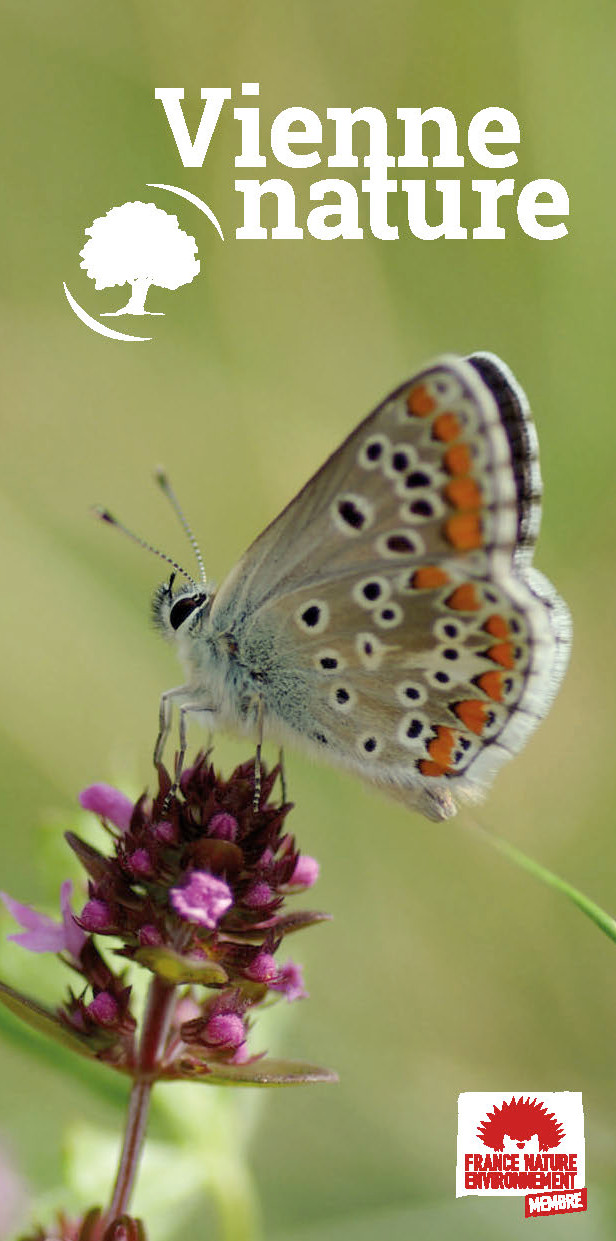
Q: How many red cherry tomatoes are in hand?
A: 0